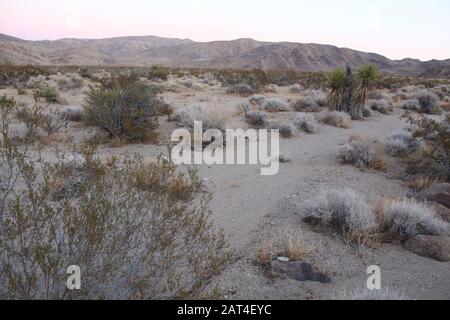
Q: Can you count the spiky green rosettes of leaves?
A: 2